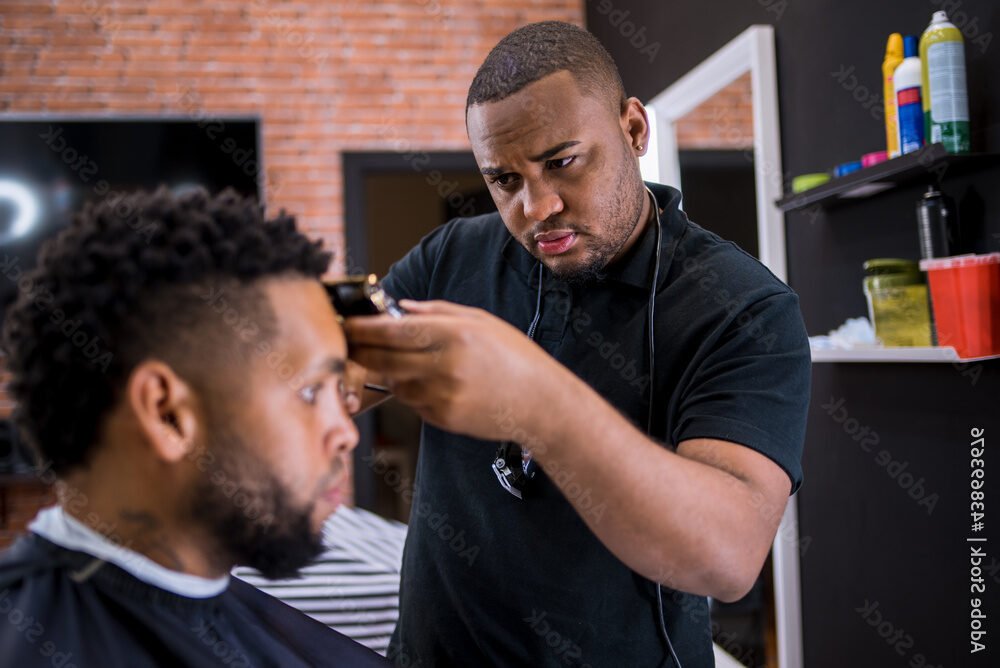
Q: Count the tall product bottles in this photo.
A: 4